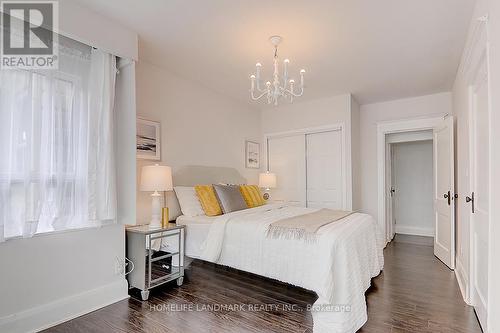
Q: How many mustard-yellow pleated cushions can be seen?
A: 2